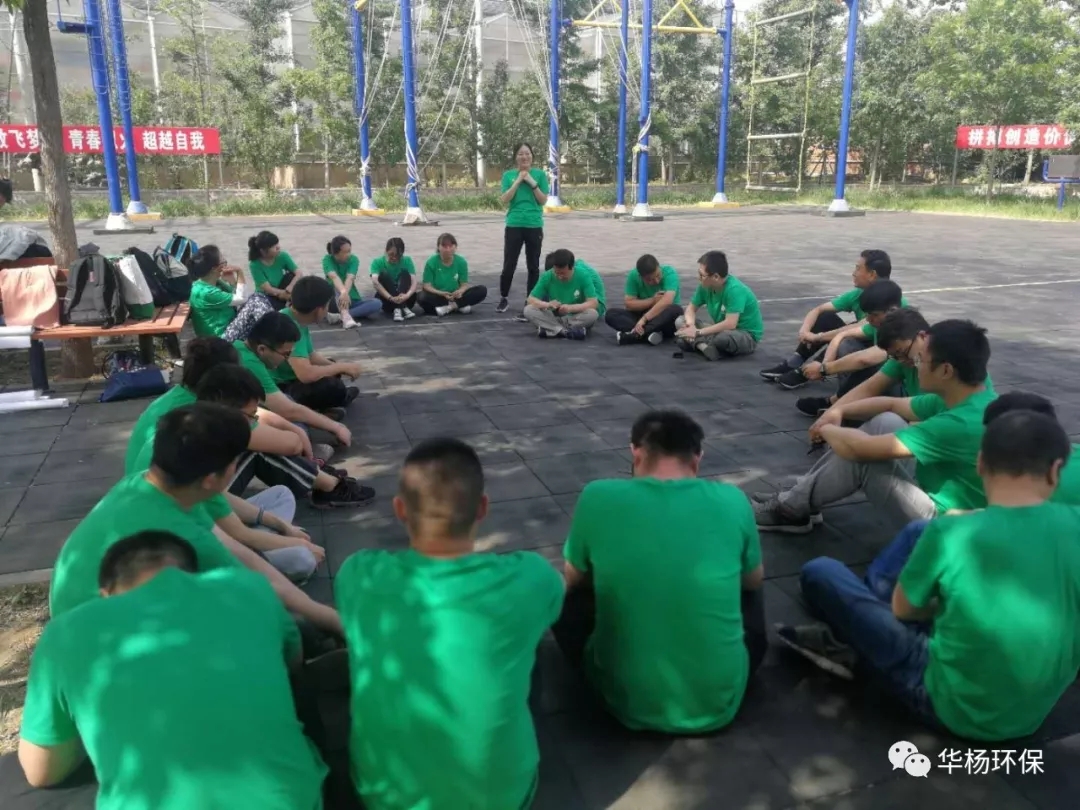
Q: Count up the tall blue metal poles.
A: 9